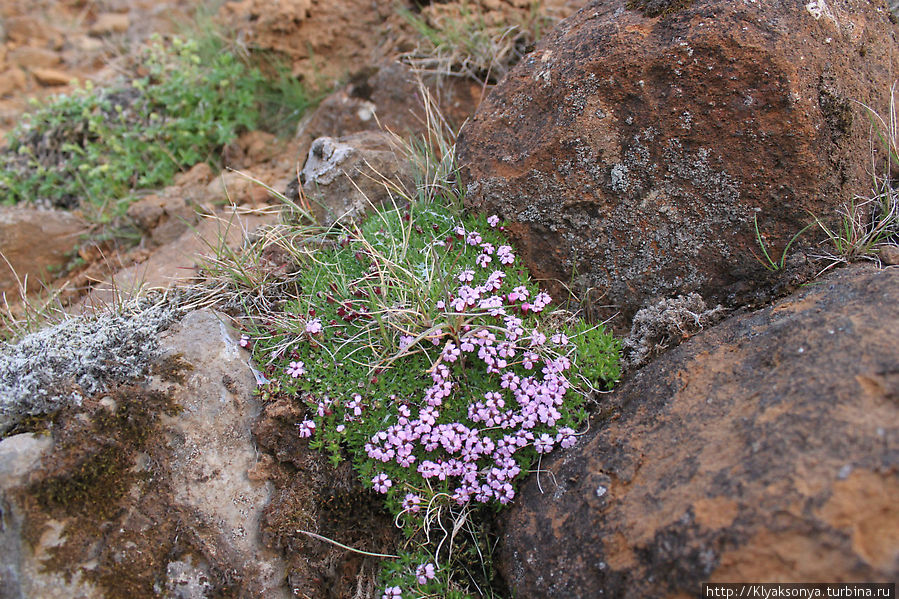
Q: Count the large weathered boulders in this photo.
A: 3